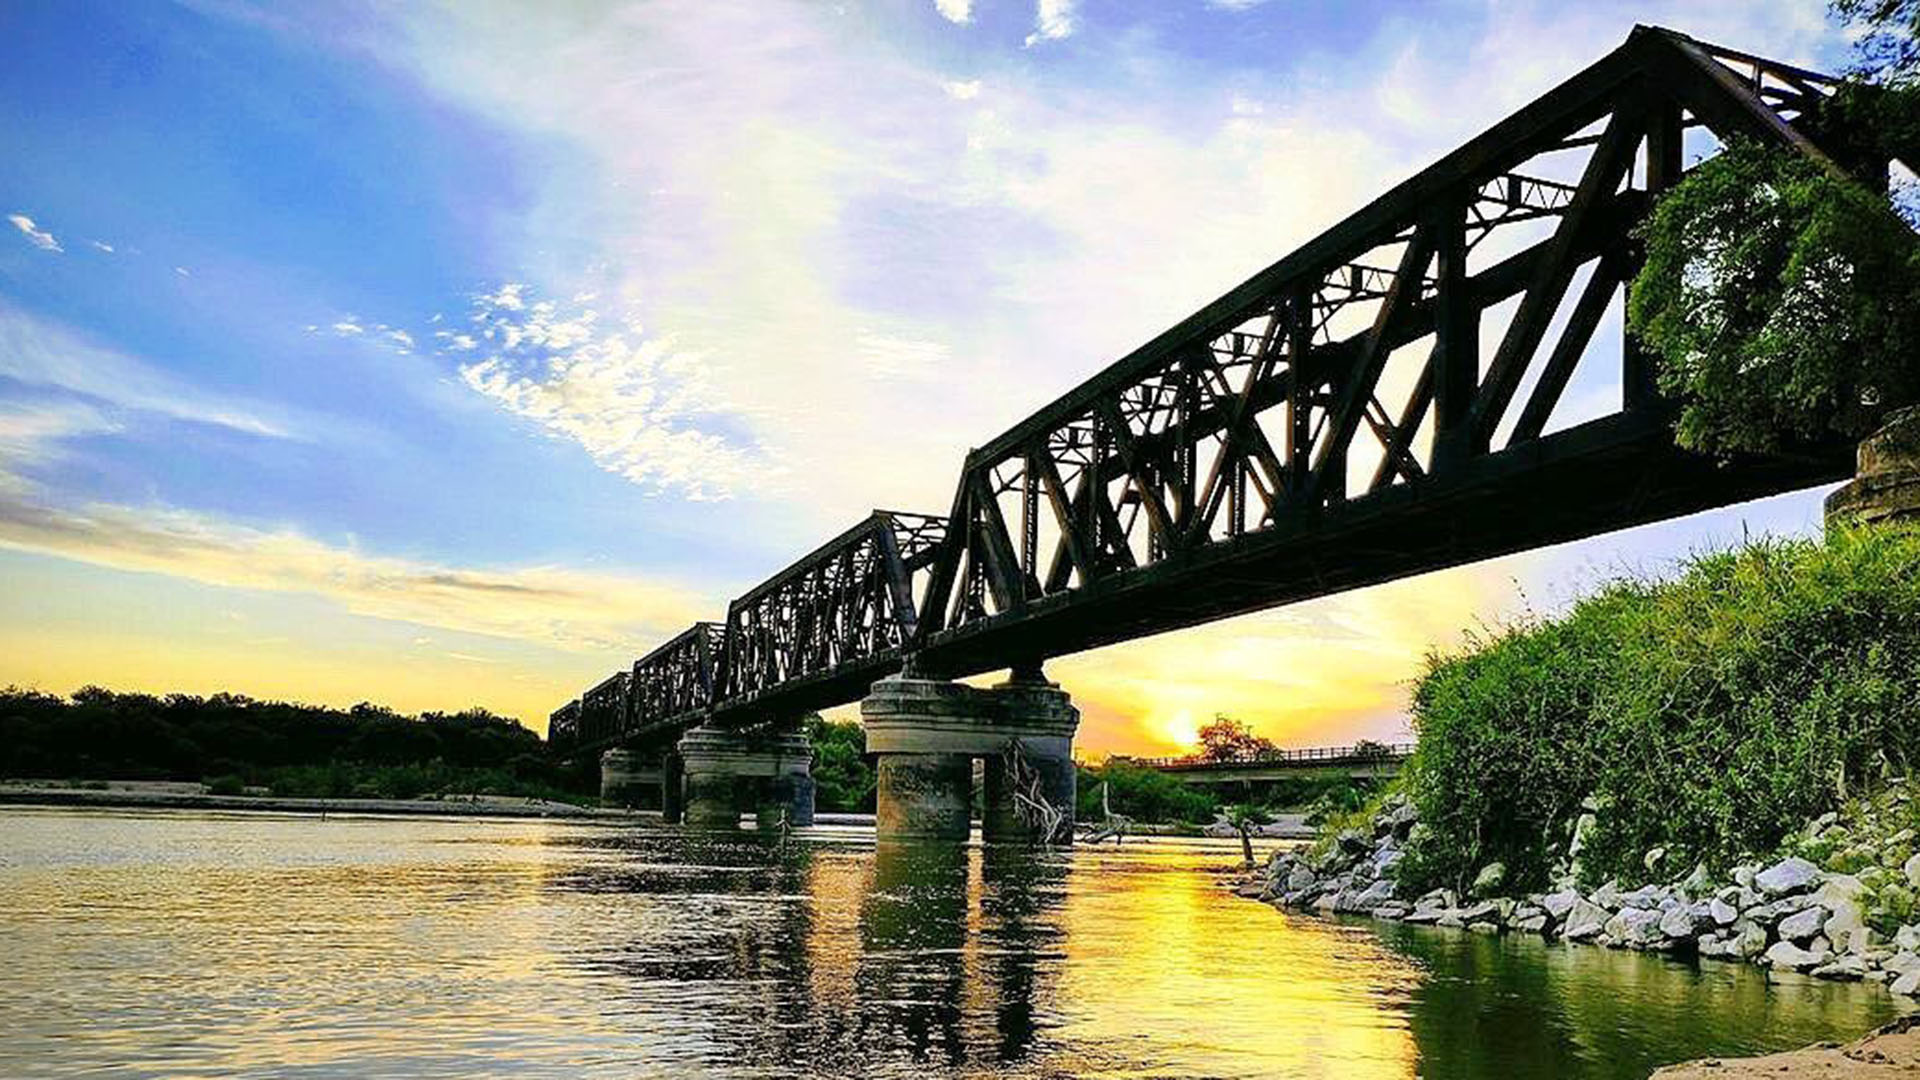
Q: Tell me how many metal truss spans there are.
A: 5